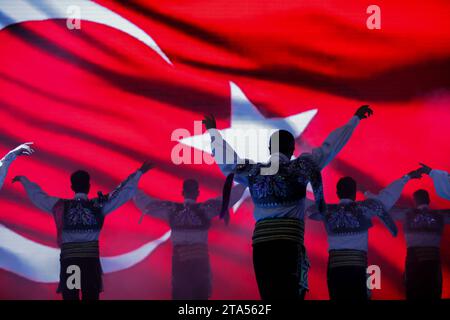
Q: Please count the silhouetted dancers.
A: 5